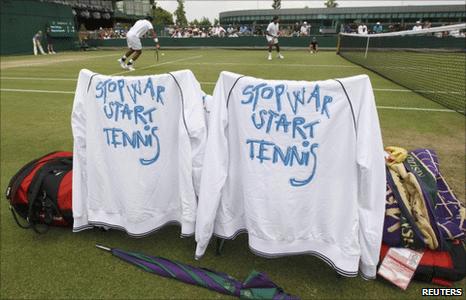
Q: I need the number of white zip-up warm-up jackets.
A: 2